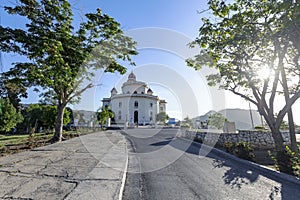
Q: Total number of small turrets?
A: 2